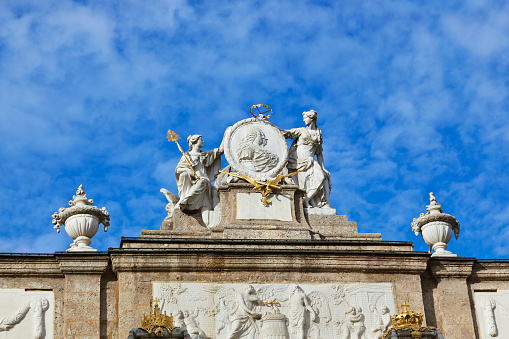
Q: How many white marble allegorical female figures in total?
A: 2